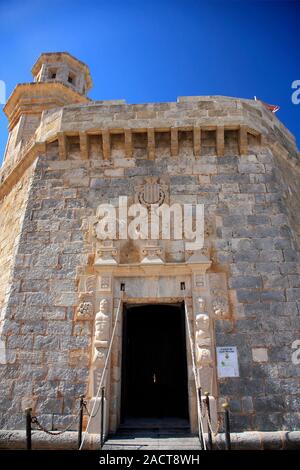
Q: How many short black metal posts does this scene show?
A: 6